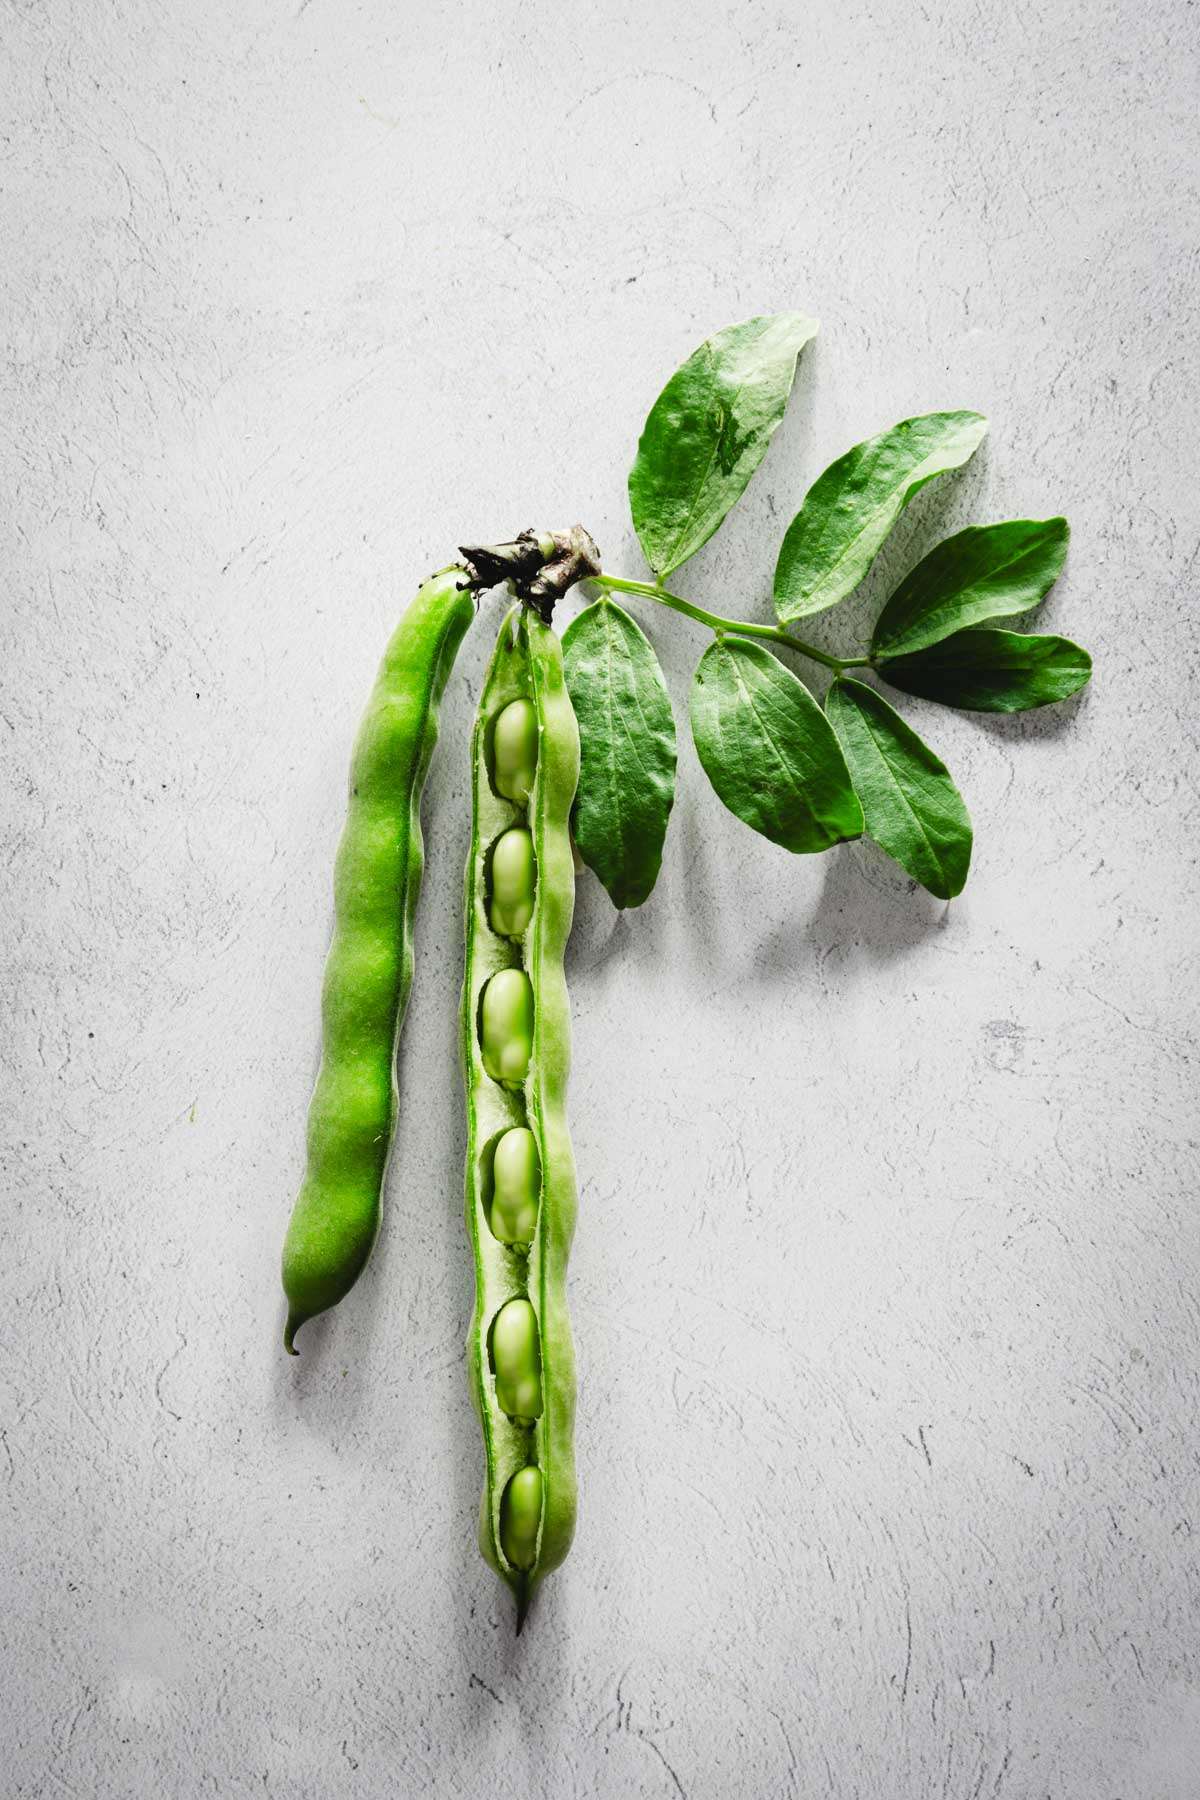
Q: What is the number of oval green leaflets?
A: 7